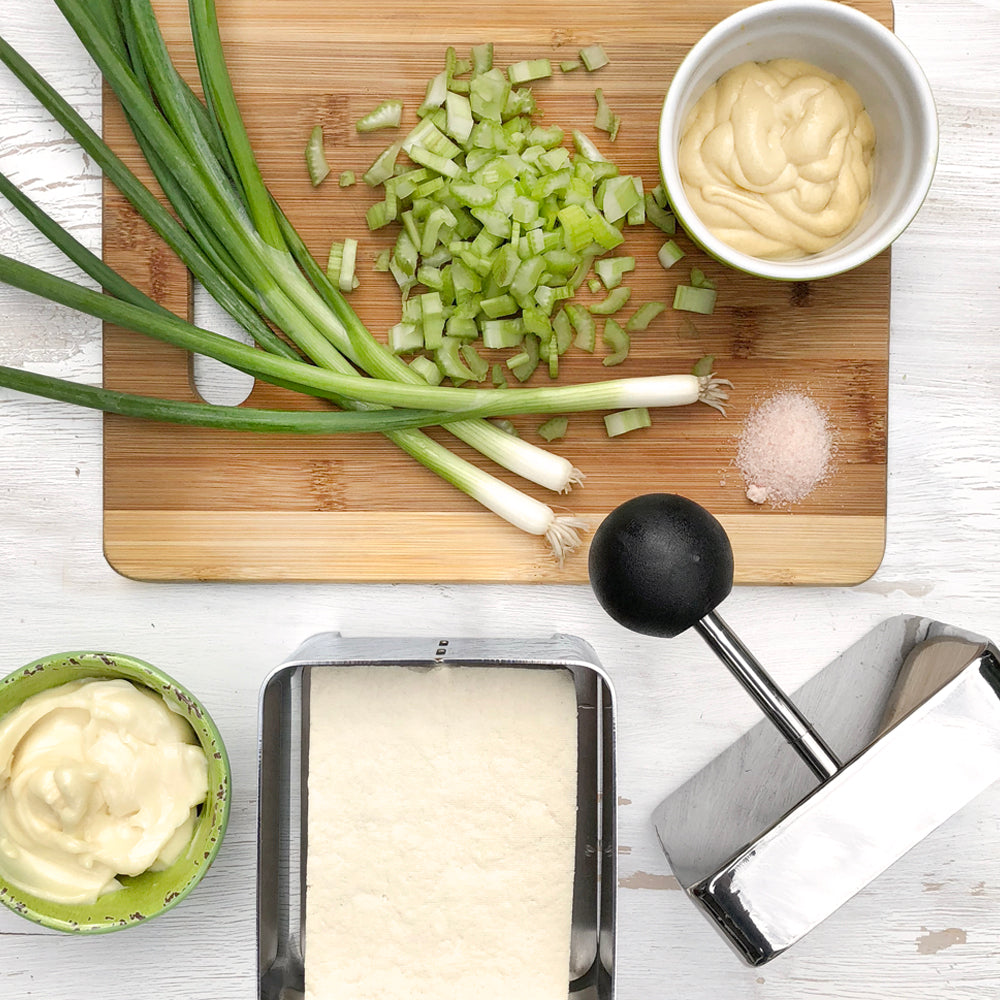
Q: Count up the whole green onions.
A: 3